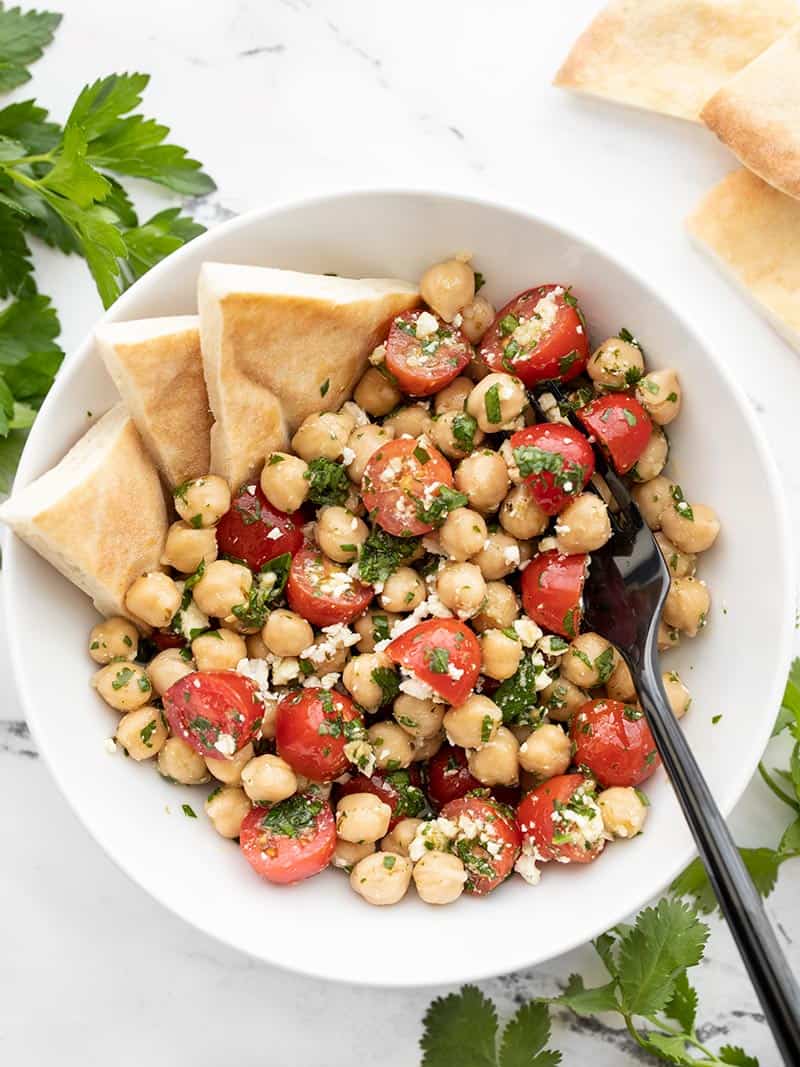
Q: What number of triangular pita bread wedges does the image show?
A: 6